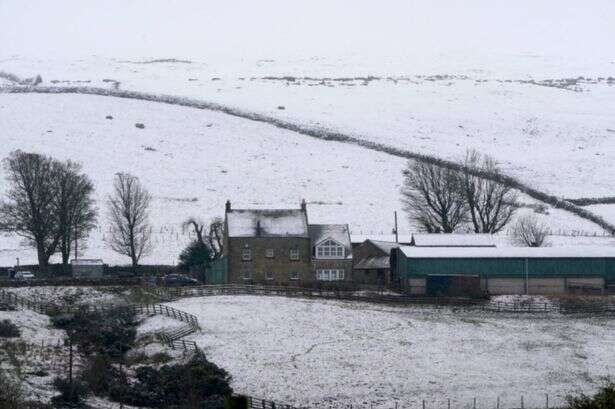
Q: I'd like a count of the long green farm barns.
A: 1